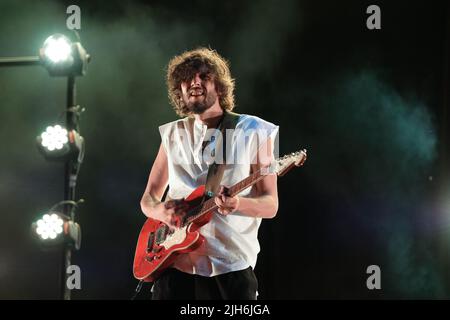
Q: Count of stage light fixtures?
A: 3